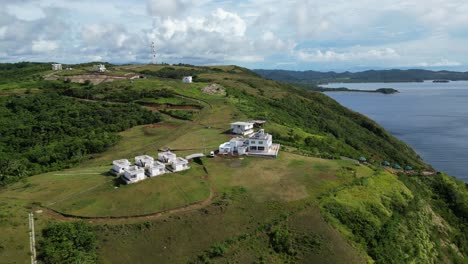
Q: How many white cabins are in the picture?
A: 6